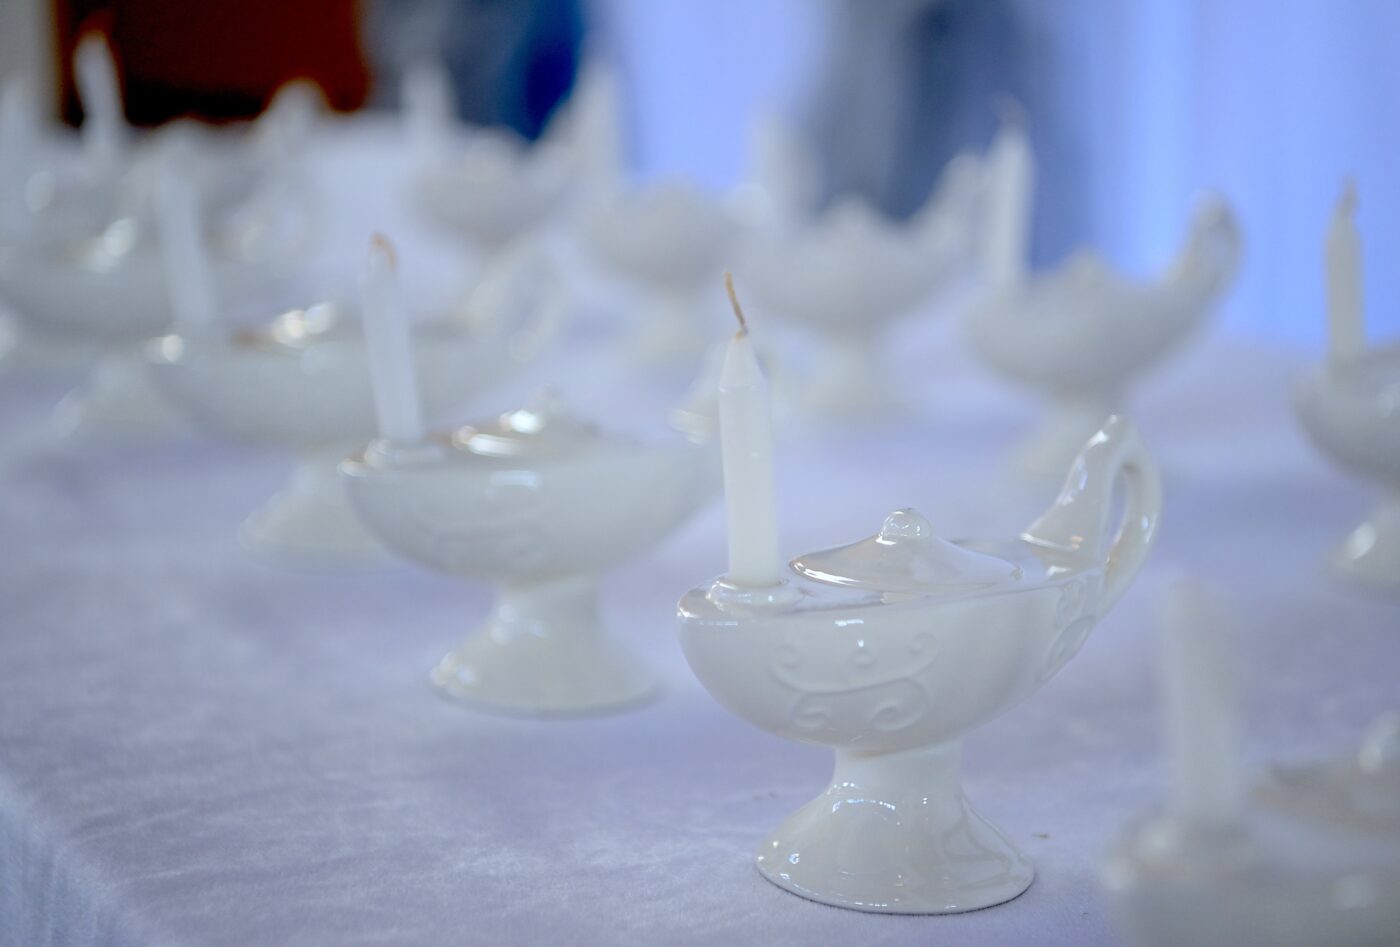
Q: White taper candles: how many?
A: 11